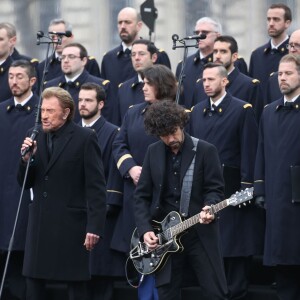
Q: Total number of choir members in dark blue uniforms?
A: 14